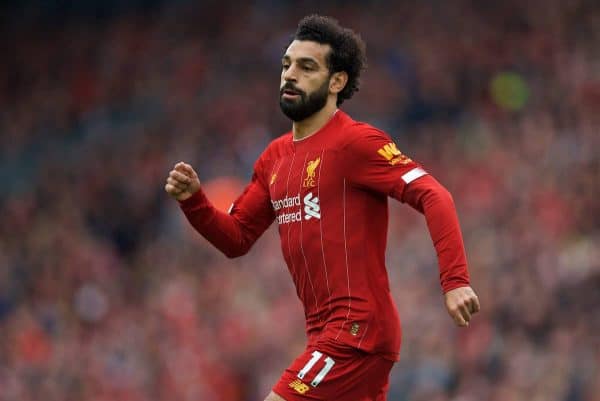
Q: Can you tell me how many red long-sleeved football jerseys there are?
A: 1